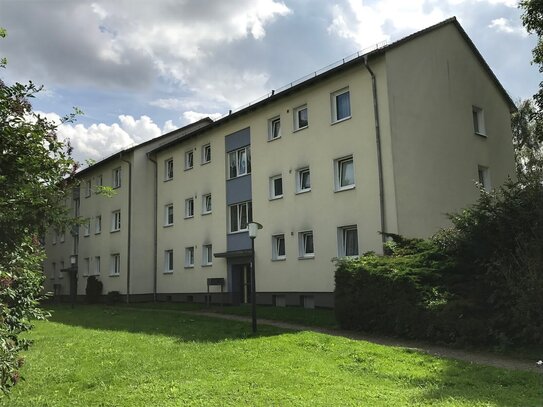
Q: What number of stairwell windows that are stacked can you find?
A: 2